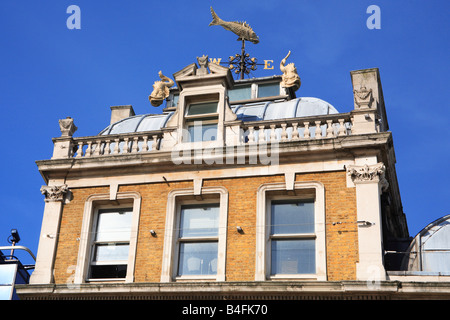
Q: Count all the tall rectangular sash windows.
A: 3